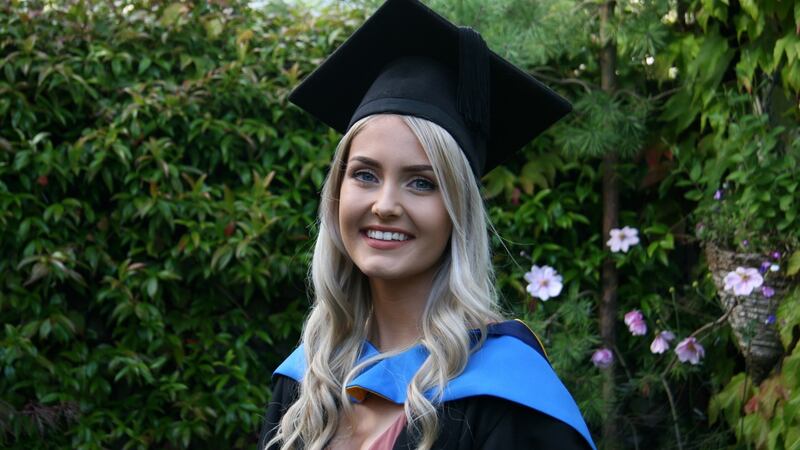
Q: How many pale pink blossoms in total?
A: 7